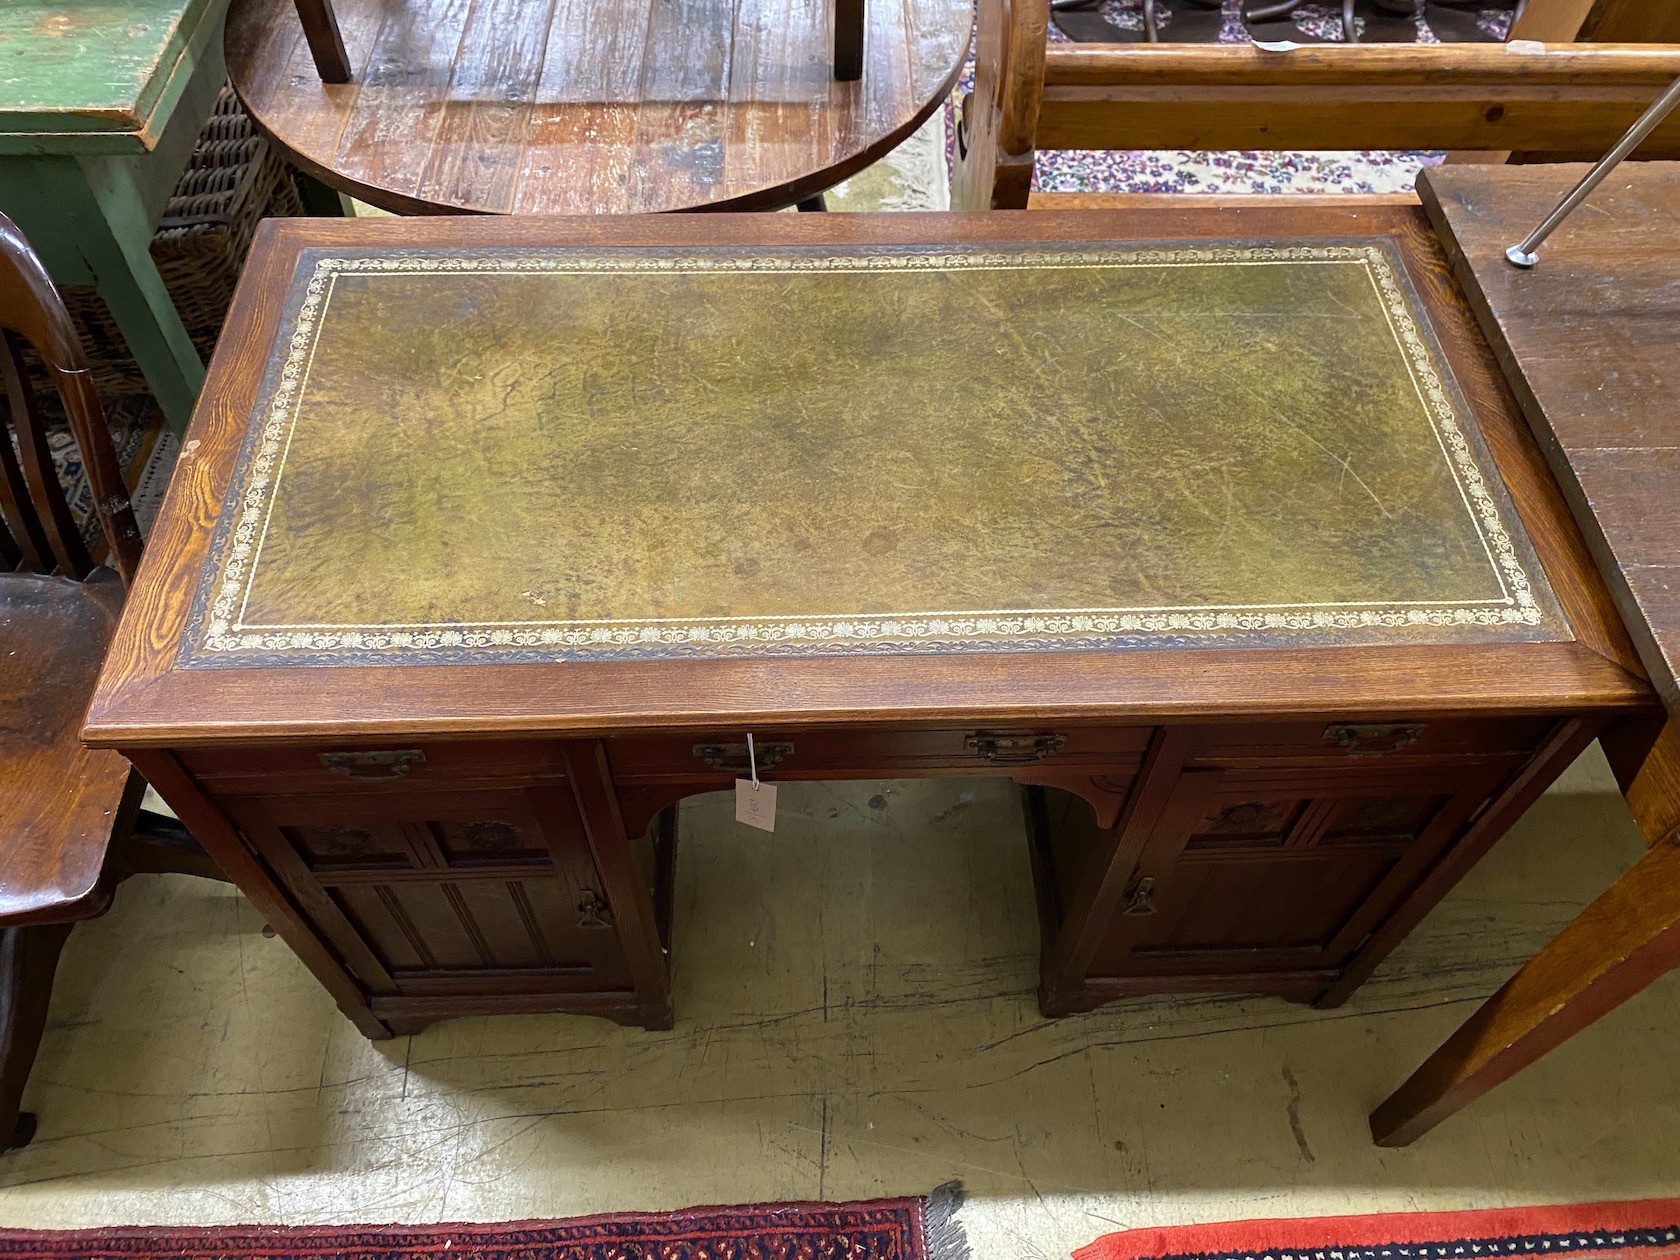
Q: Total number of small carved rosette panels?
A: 4